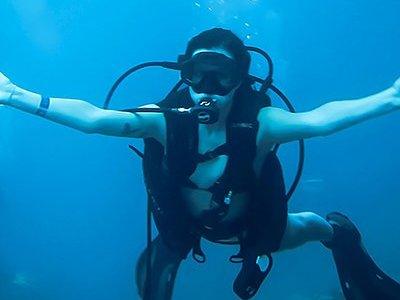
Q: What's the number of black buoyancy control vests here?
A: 1